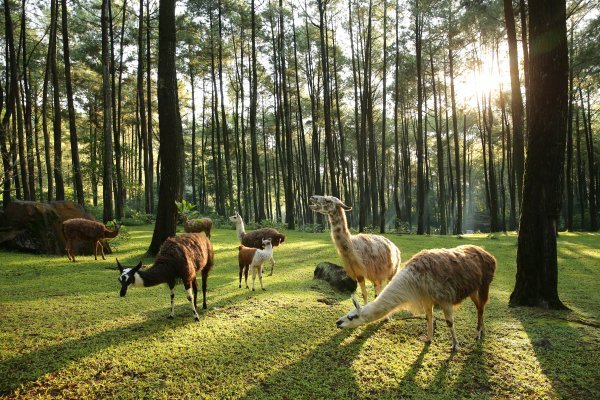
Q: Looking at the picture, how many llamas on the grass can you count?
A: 7